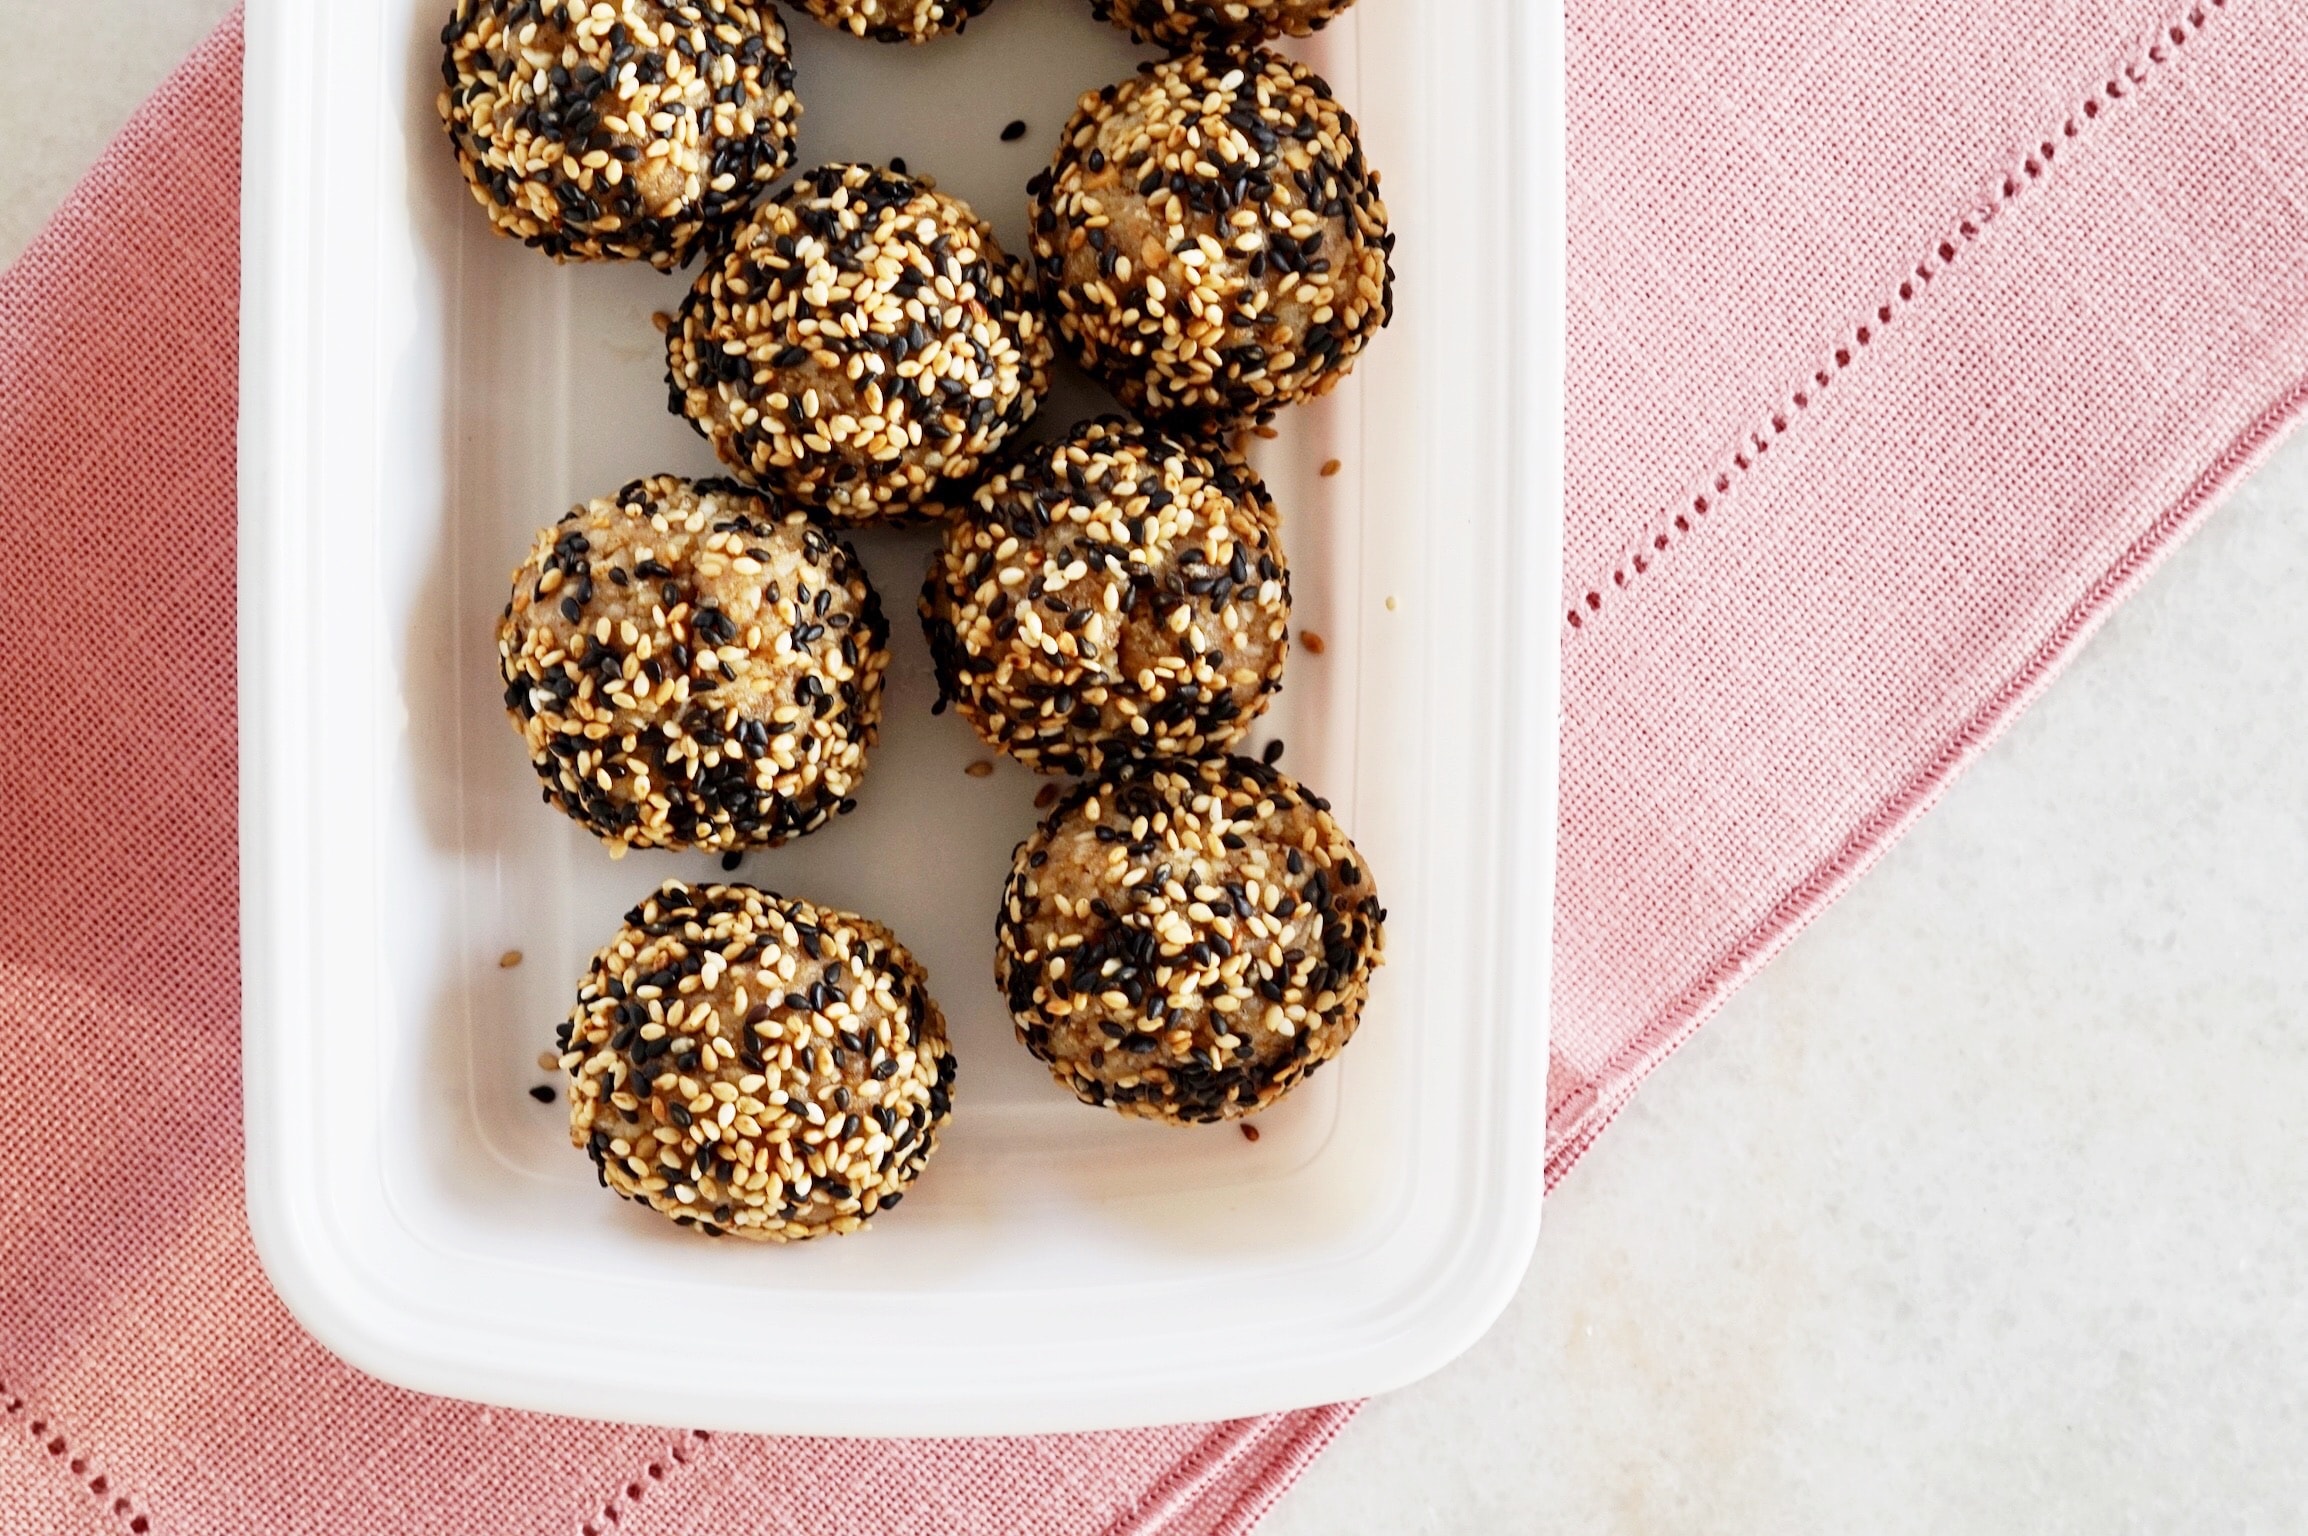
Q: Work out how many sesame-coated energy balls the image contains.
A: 9